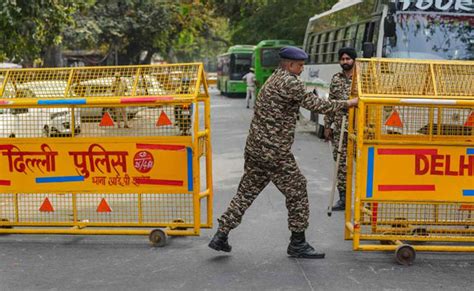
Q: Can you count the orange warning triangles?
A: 6